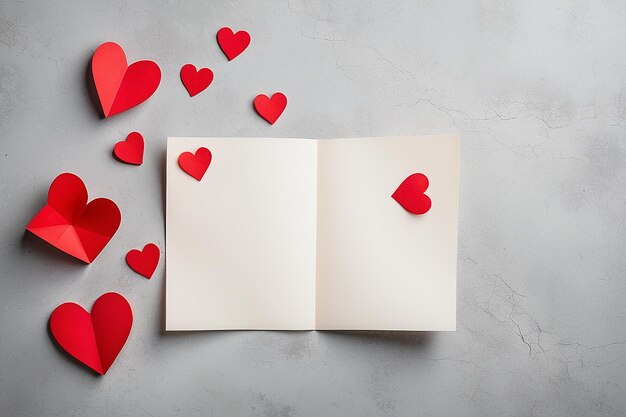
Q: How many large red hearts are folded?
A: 3